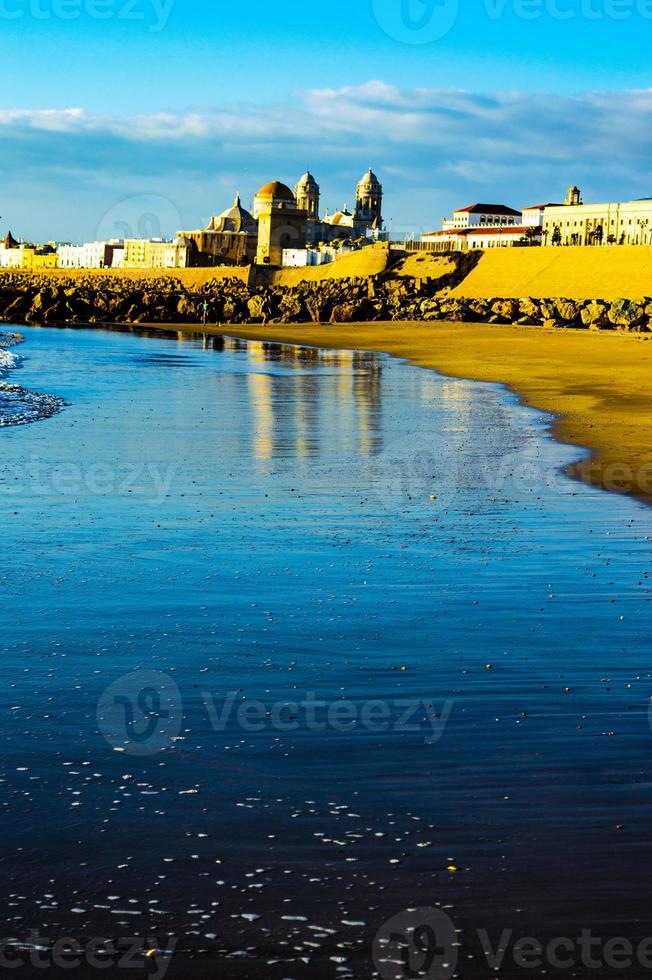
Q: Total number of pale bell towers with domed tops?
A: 2